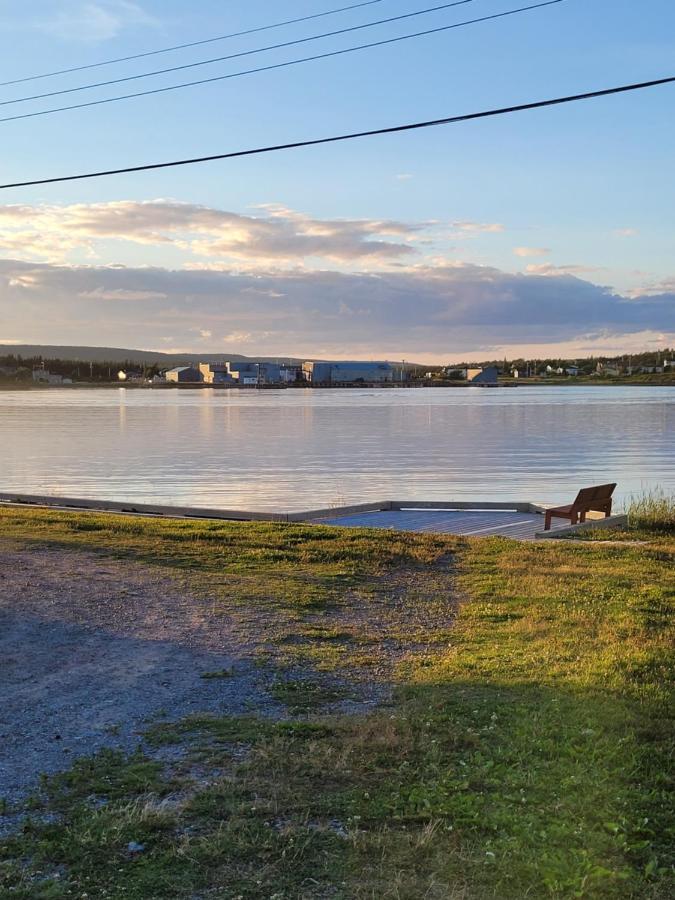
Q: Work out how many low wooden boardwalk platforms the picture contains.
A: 1